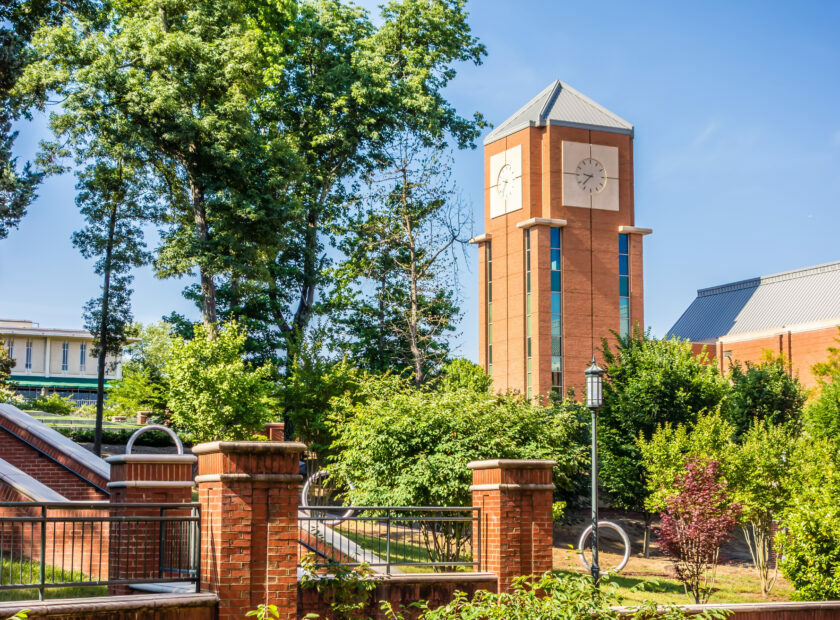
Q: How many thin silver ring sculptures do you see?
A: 3